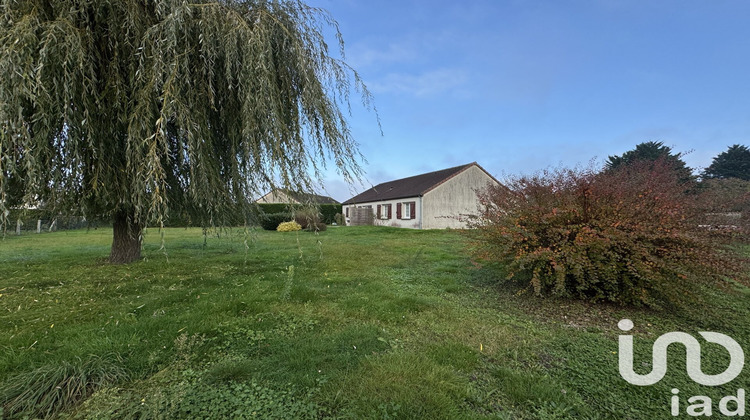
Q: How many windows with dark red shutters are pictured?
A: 2